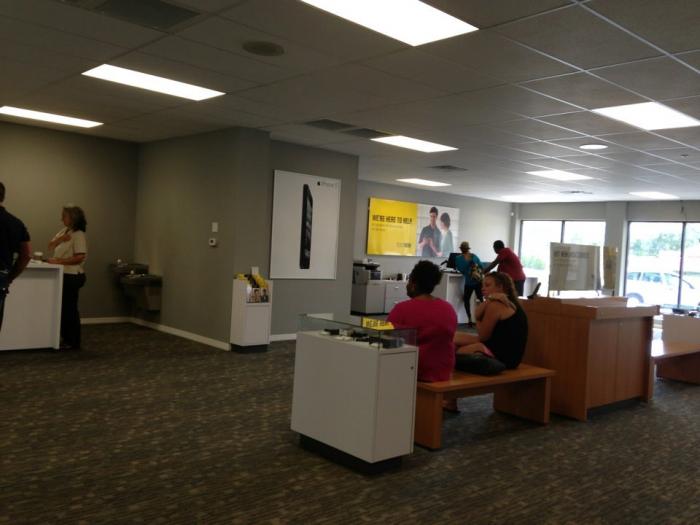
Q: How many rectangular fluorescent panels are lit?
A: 8